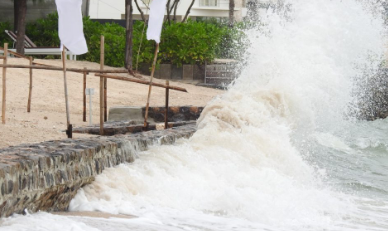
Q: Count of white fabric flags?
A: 2